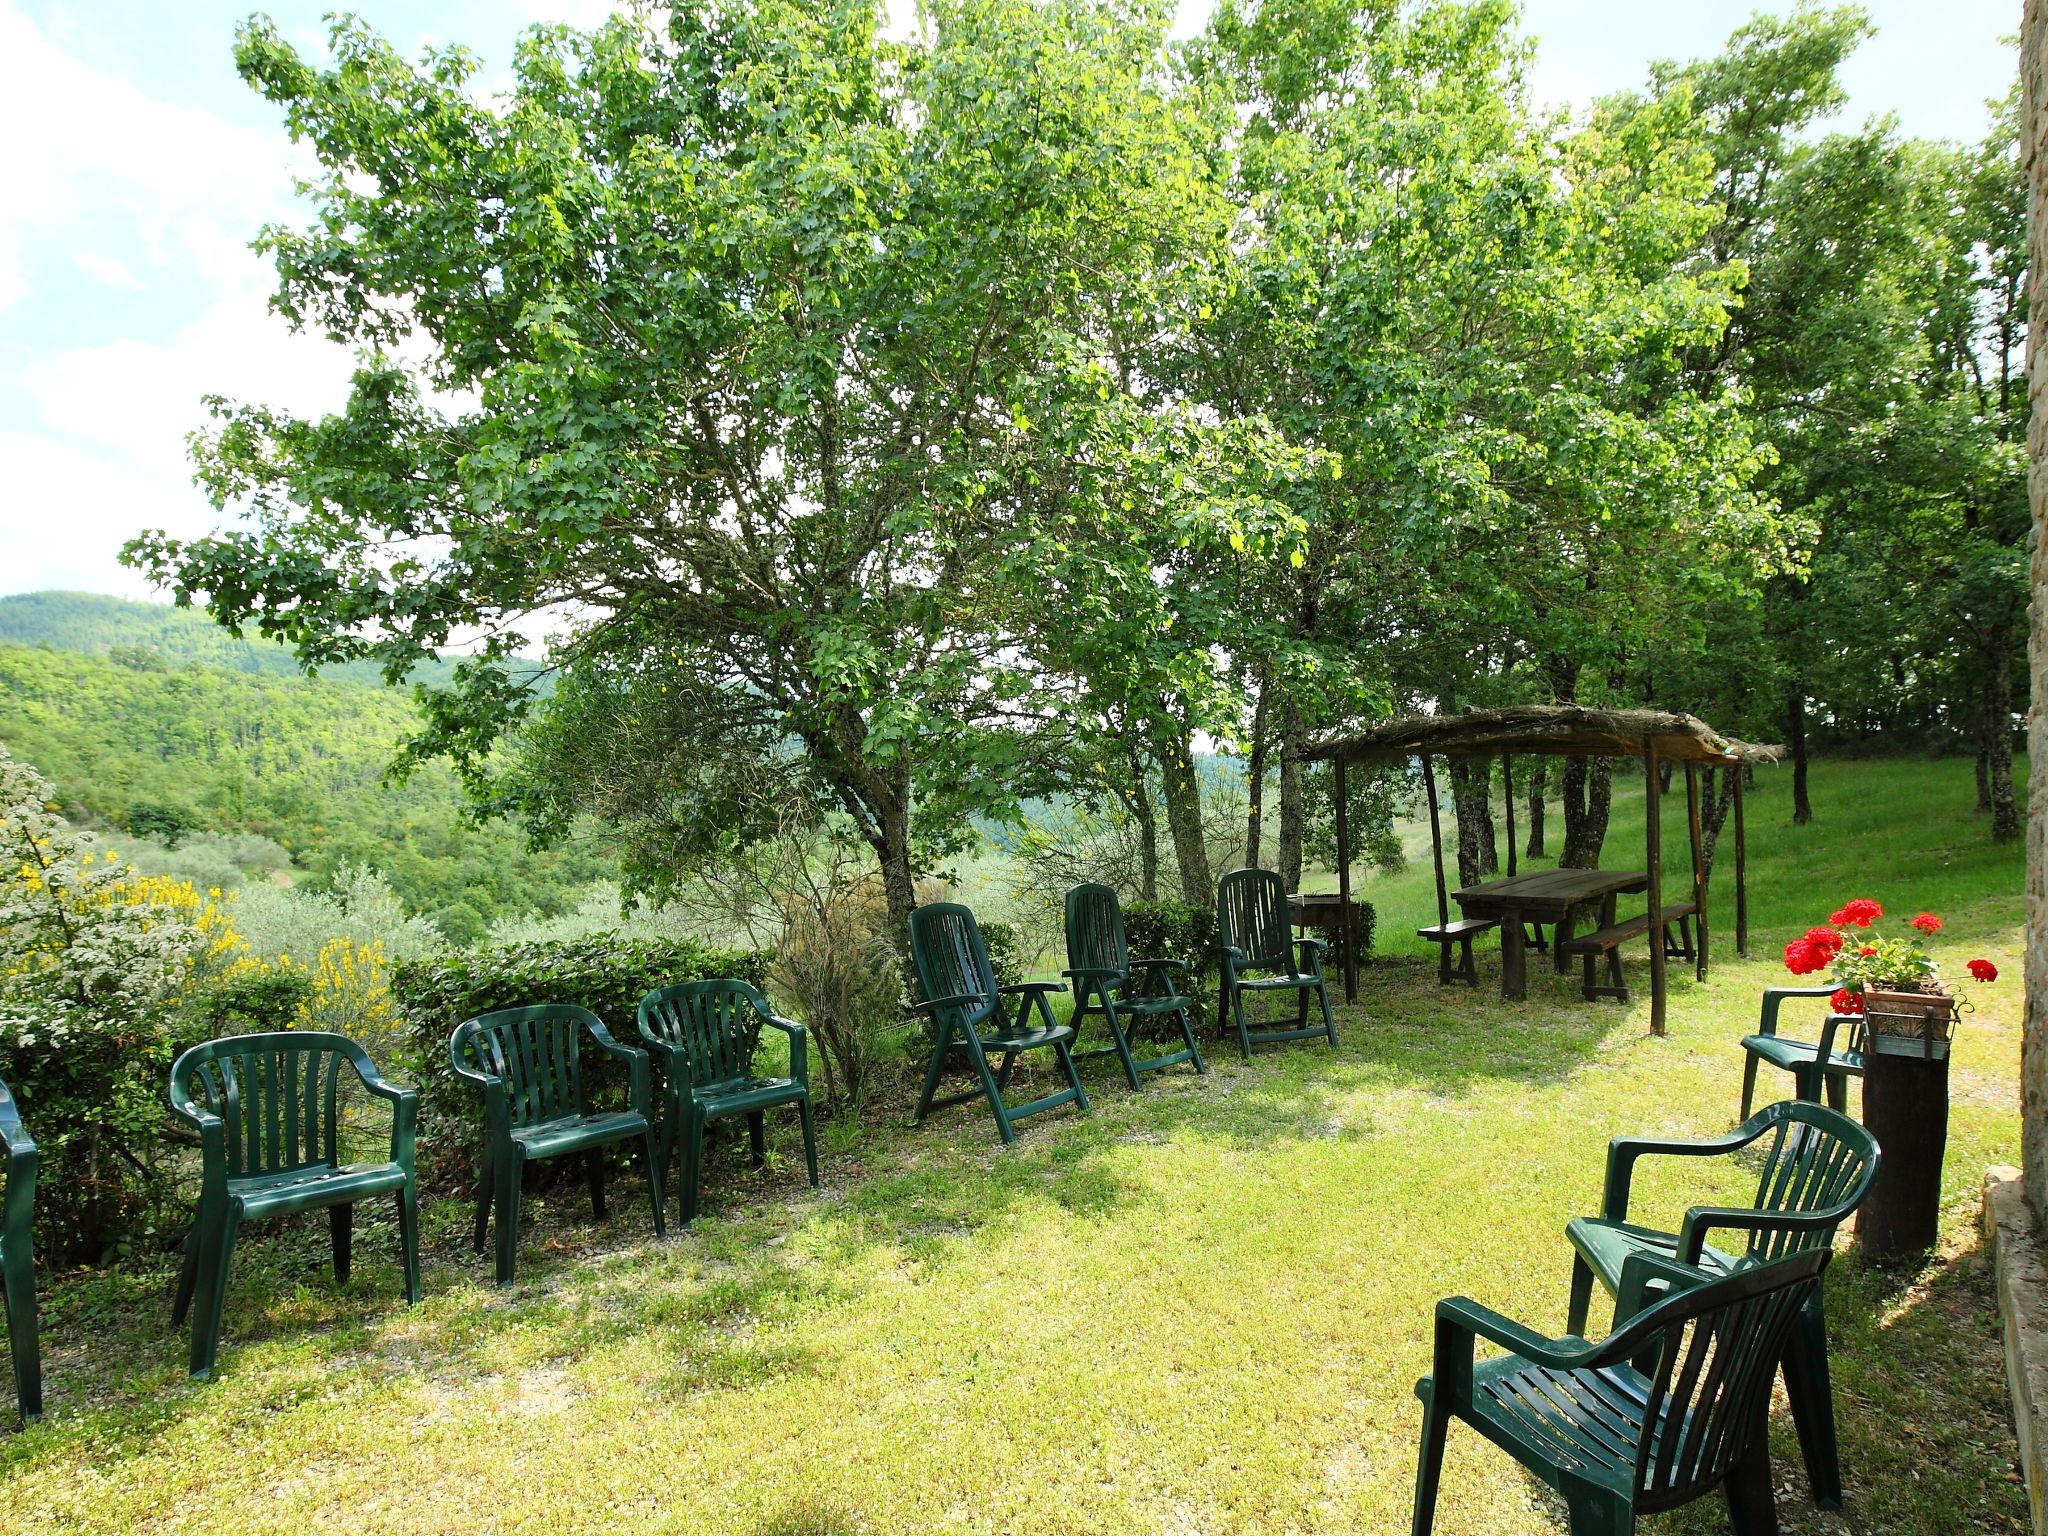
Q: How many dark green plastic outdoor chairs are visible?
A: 10